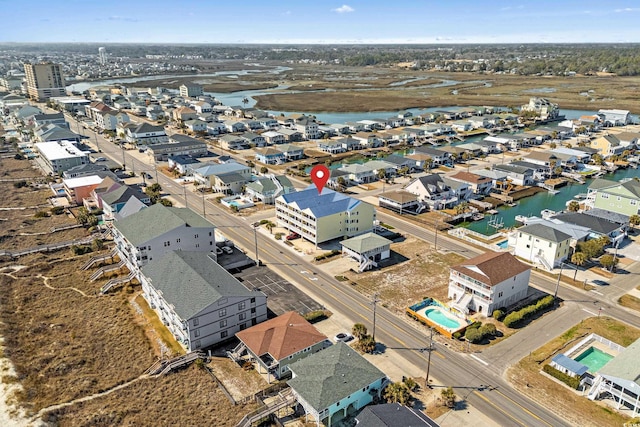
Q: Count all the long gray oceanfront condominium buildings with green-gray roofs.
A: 2